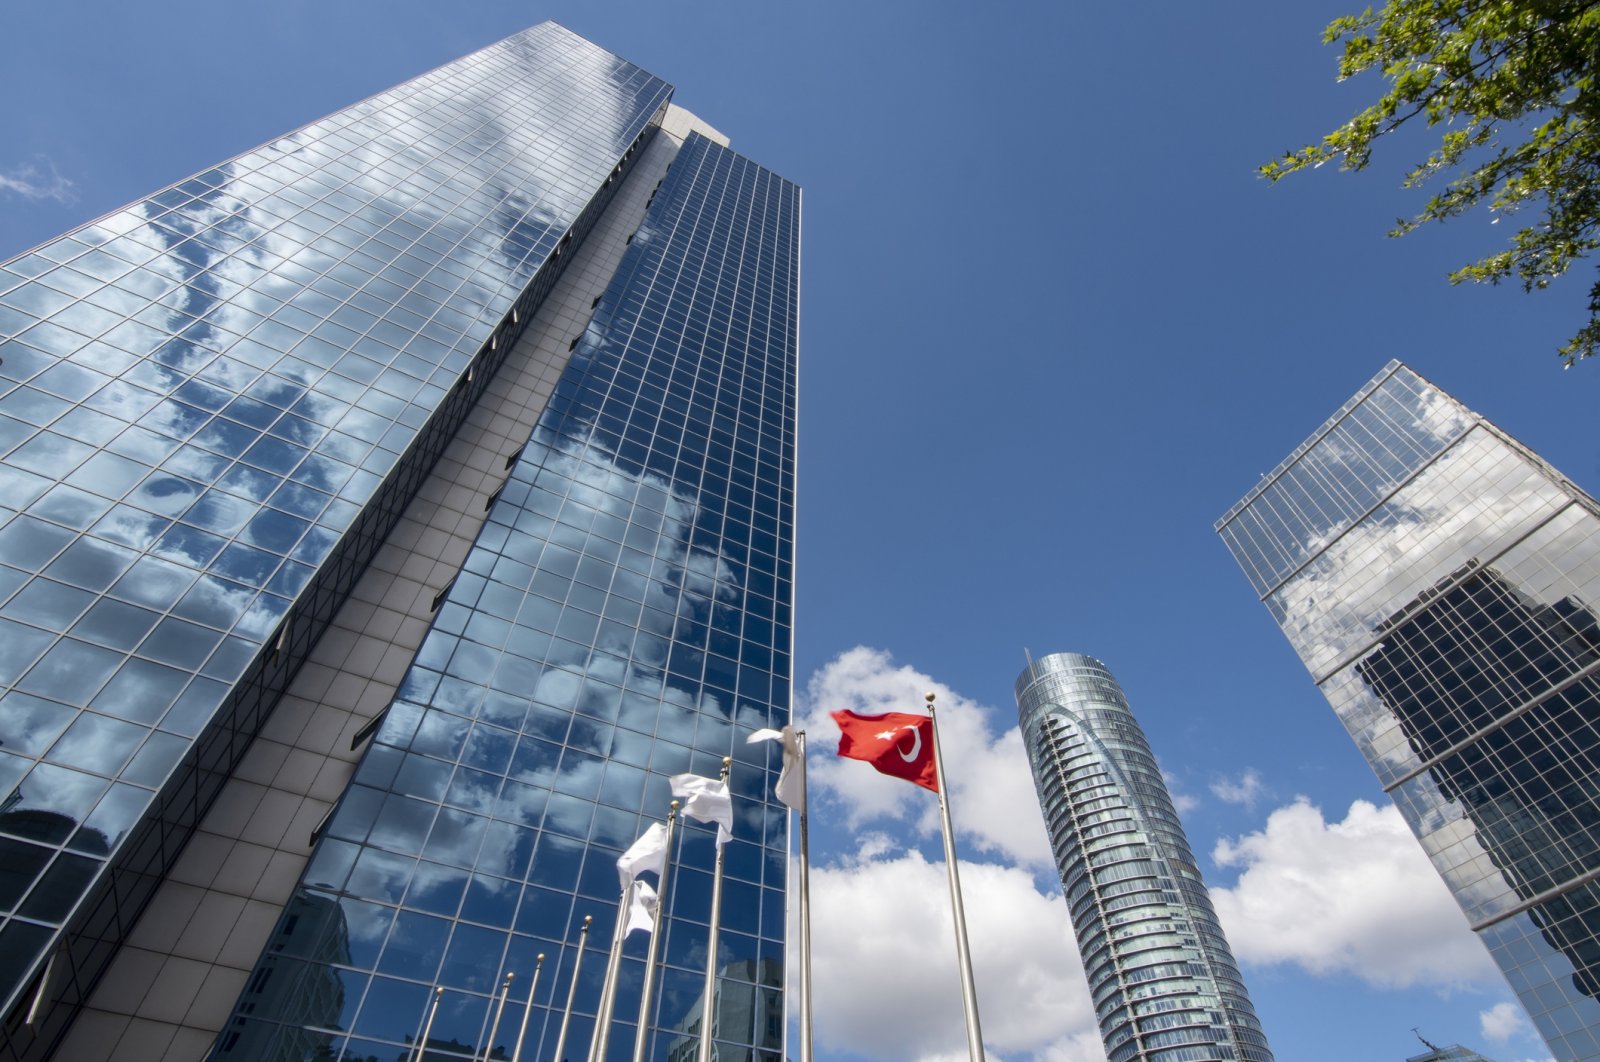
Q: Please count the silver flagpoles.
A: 10